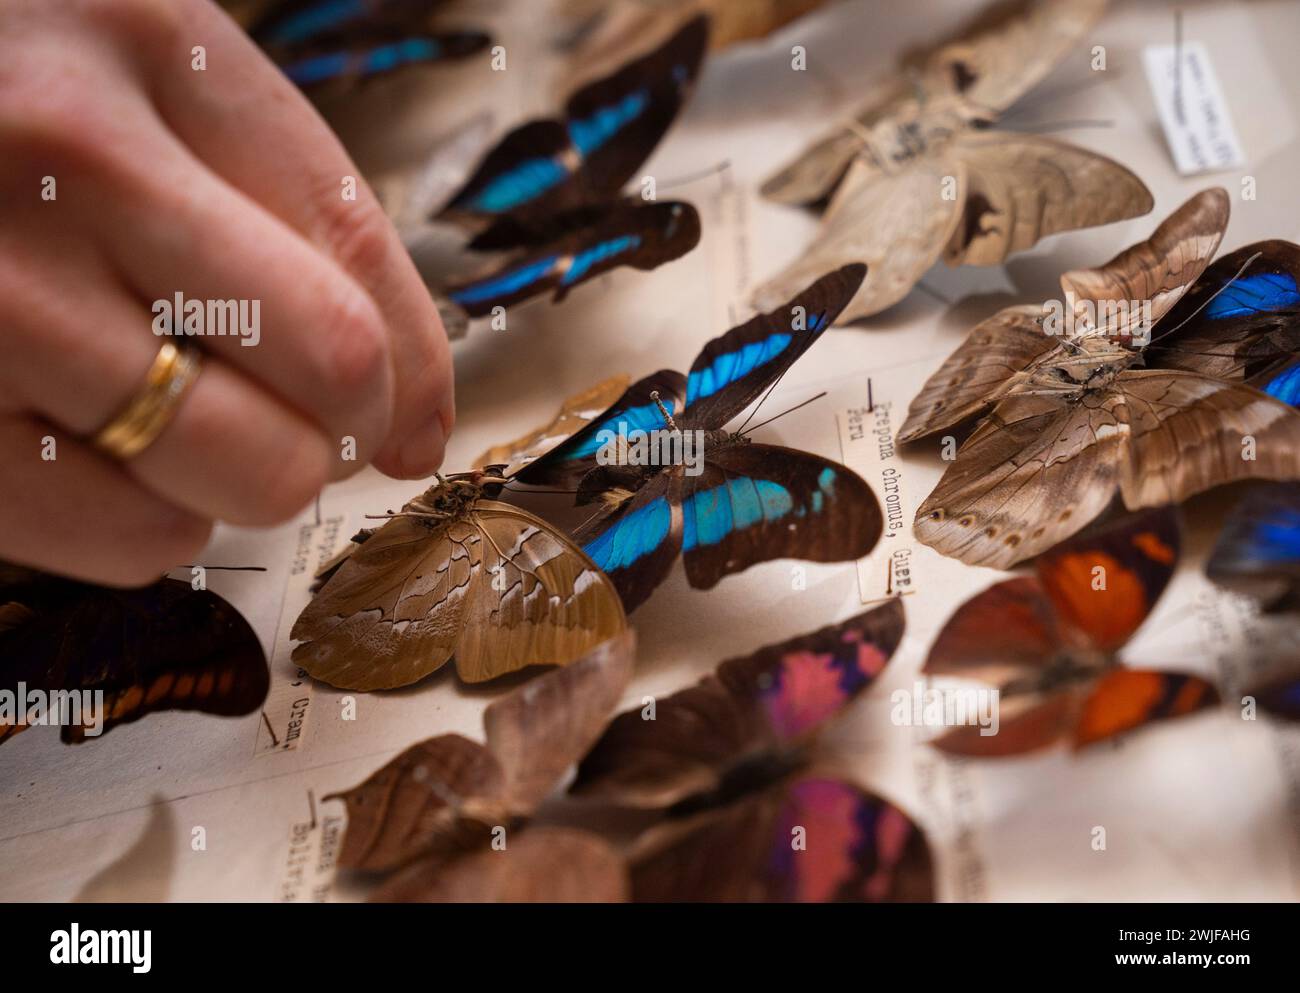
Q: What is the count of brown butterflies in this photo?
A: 4